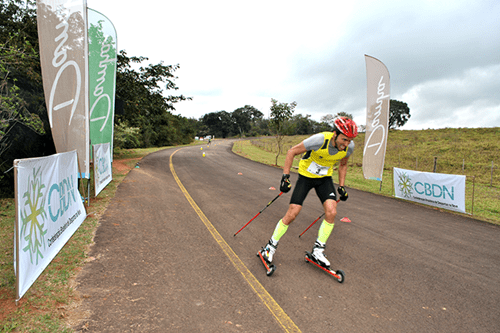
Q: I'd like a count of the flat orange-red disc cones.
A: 3